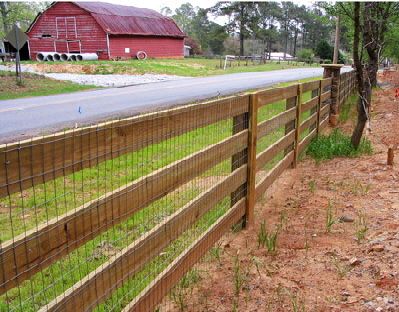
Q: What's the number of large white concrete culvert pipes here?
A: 6